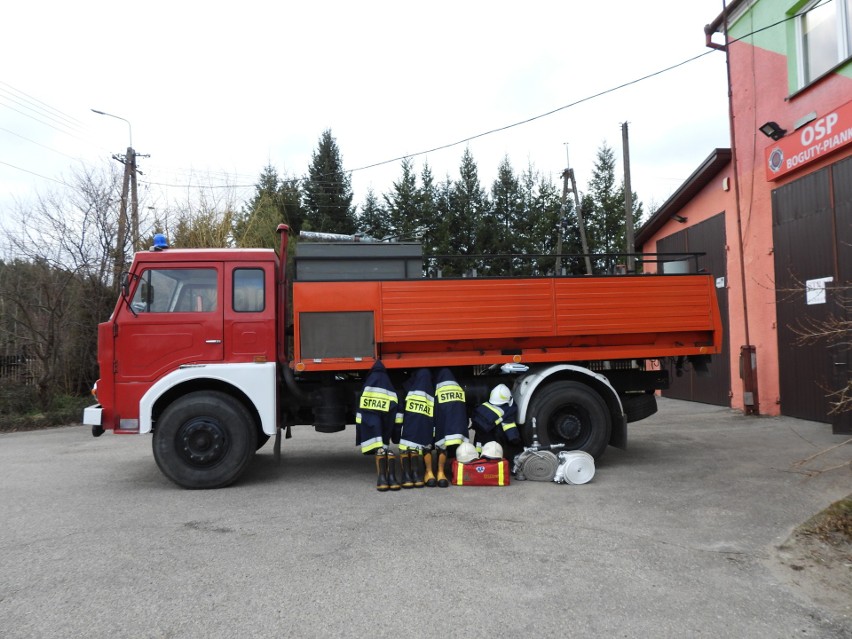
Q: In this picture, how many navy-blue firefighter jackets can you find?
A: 4